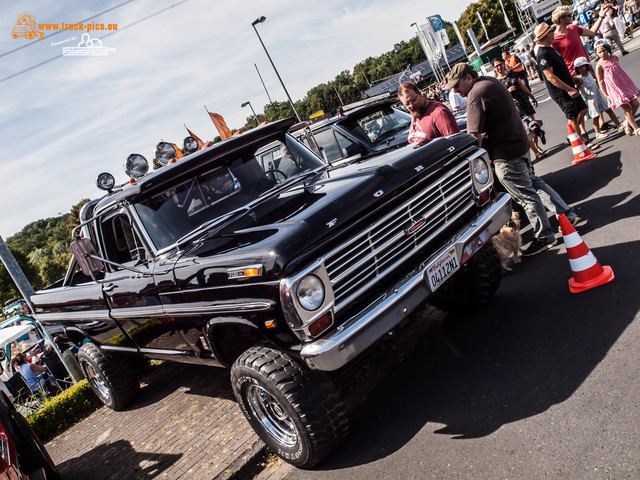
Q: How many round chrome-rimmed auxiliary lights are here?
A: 4